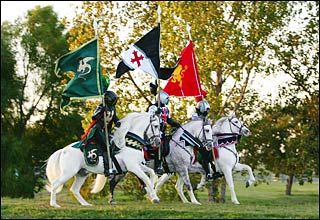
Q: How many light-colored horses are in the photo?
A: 3